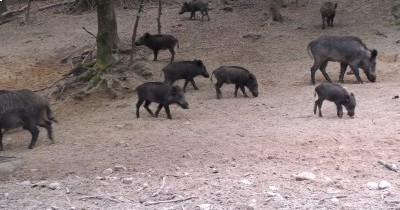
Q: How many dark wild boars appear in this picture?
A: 9